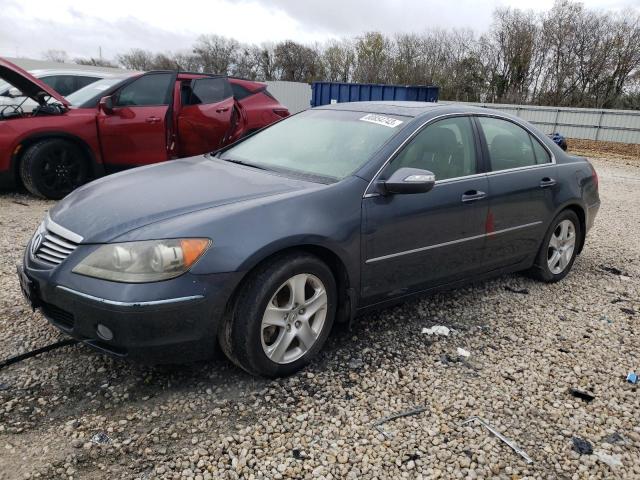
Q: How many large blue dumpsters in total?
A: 1